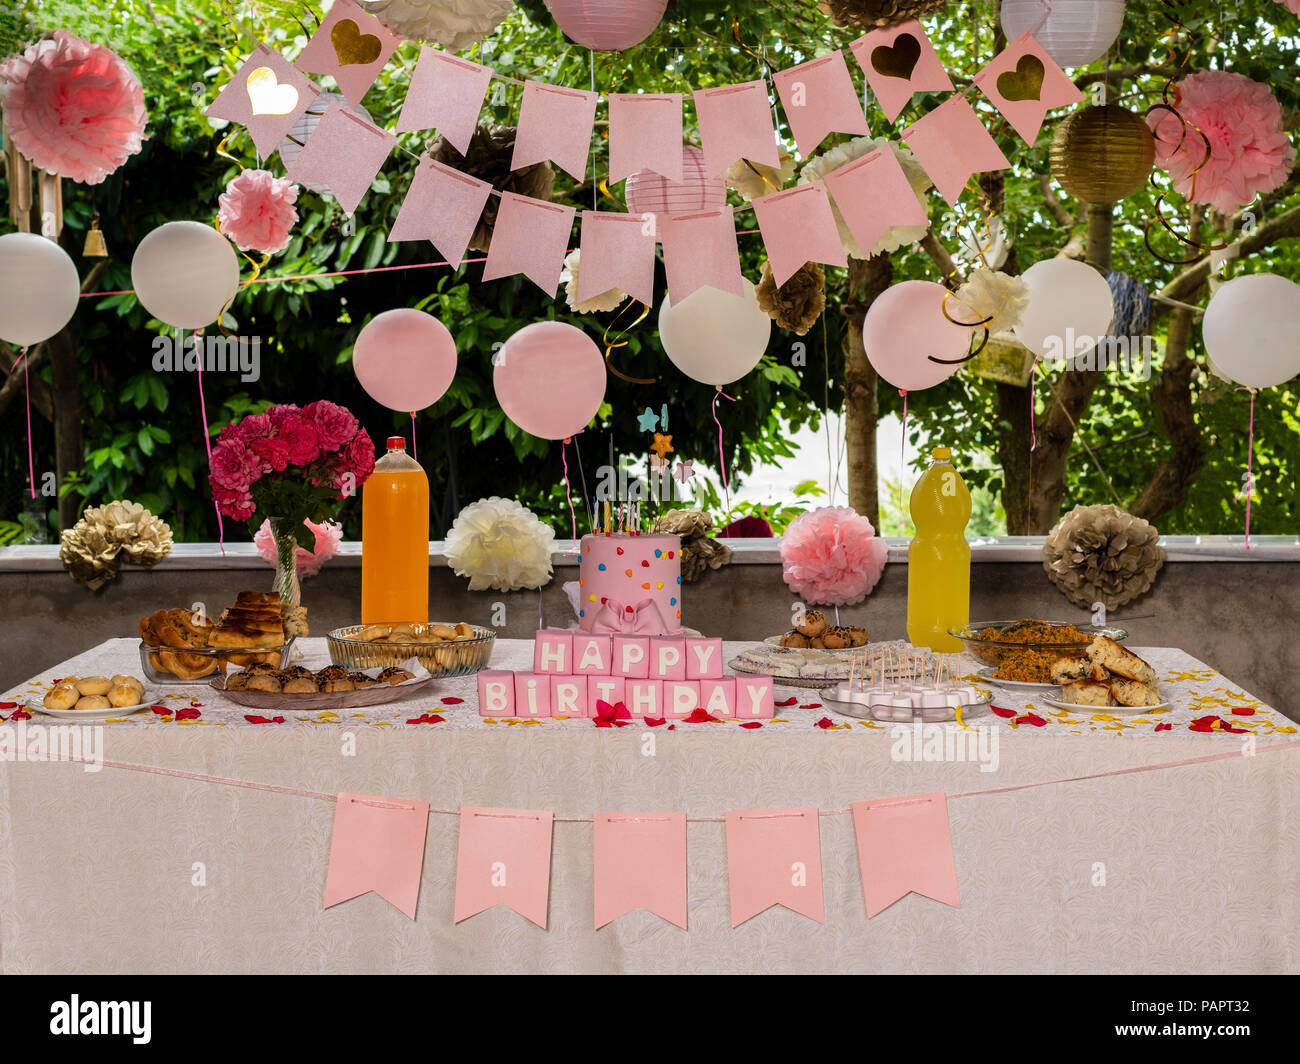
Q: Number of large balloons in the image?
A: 8